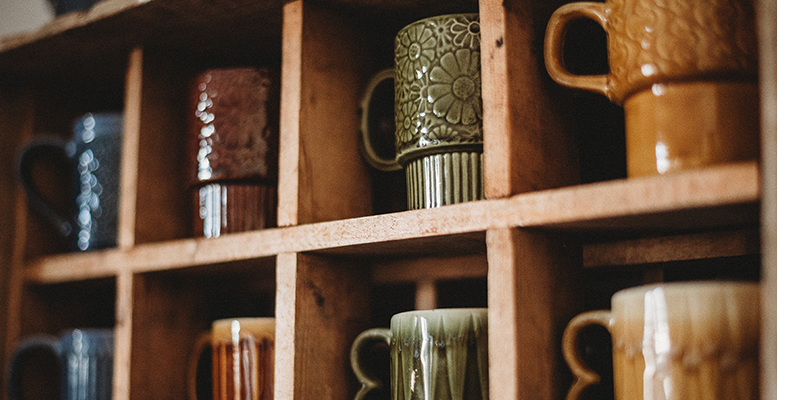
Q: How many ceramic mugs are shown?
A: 8